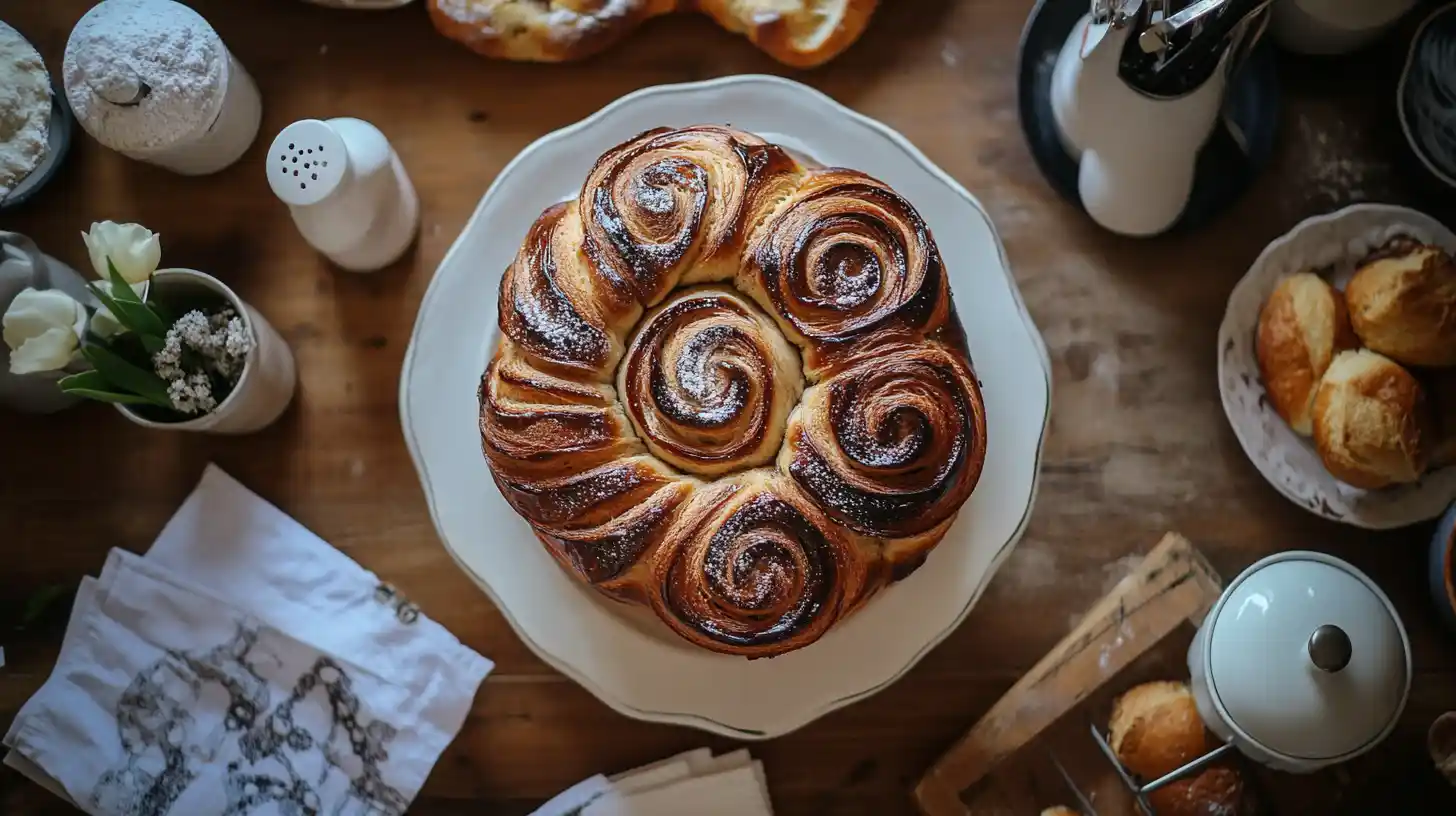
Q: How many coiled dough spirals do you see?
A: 5